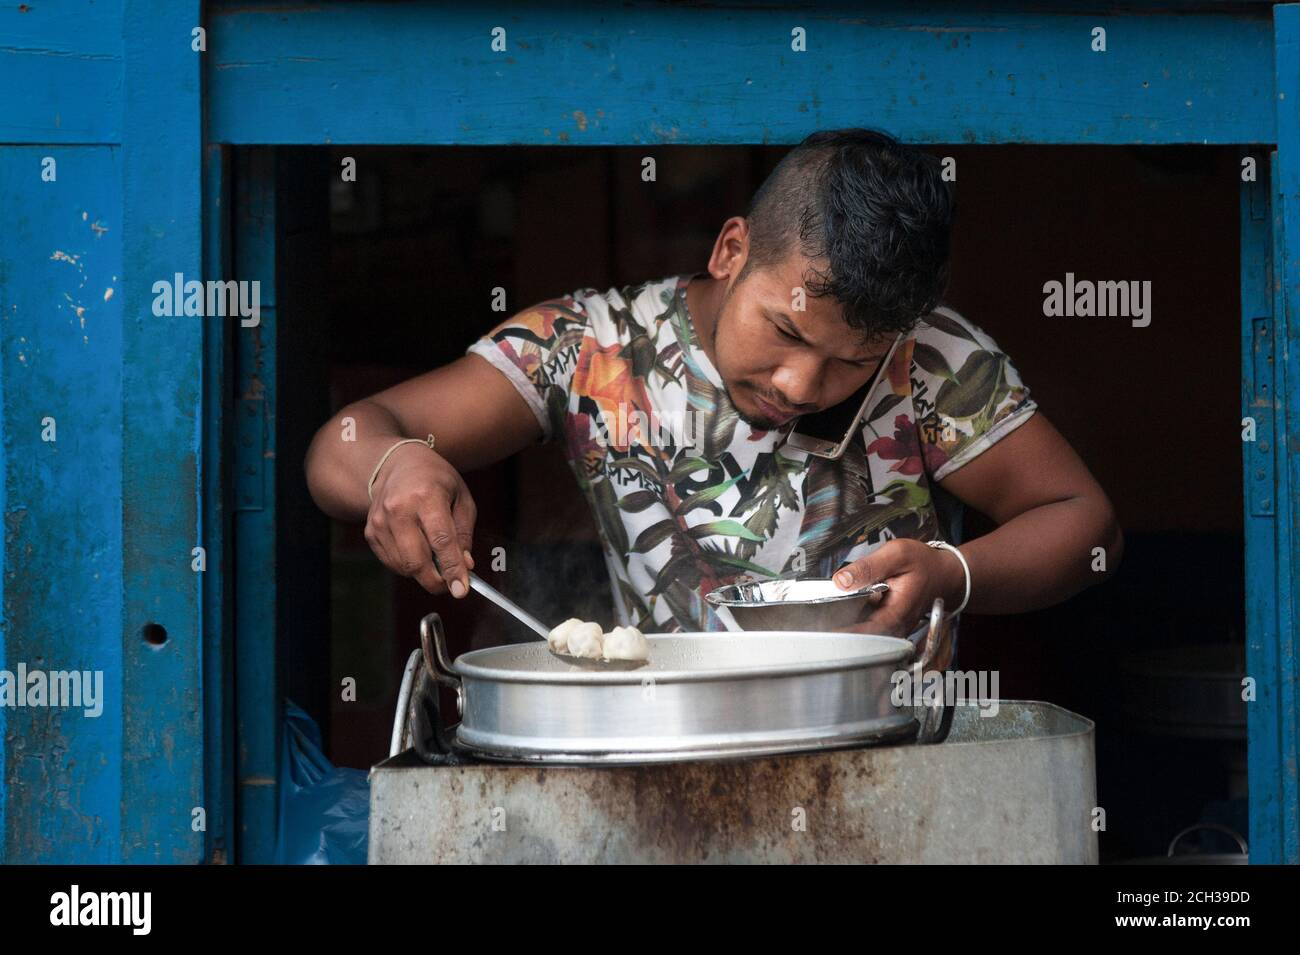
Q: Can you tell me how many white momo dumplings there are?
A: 3